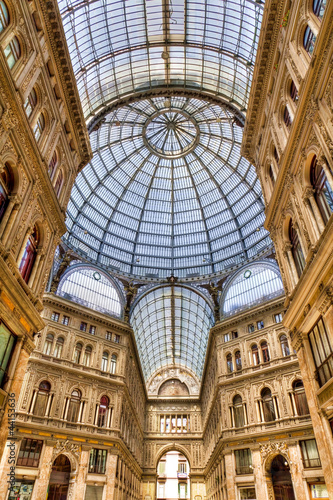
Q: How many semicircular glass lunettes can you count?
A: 2